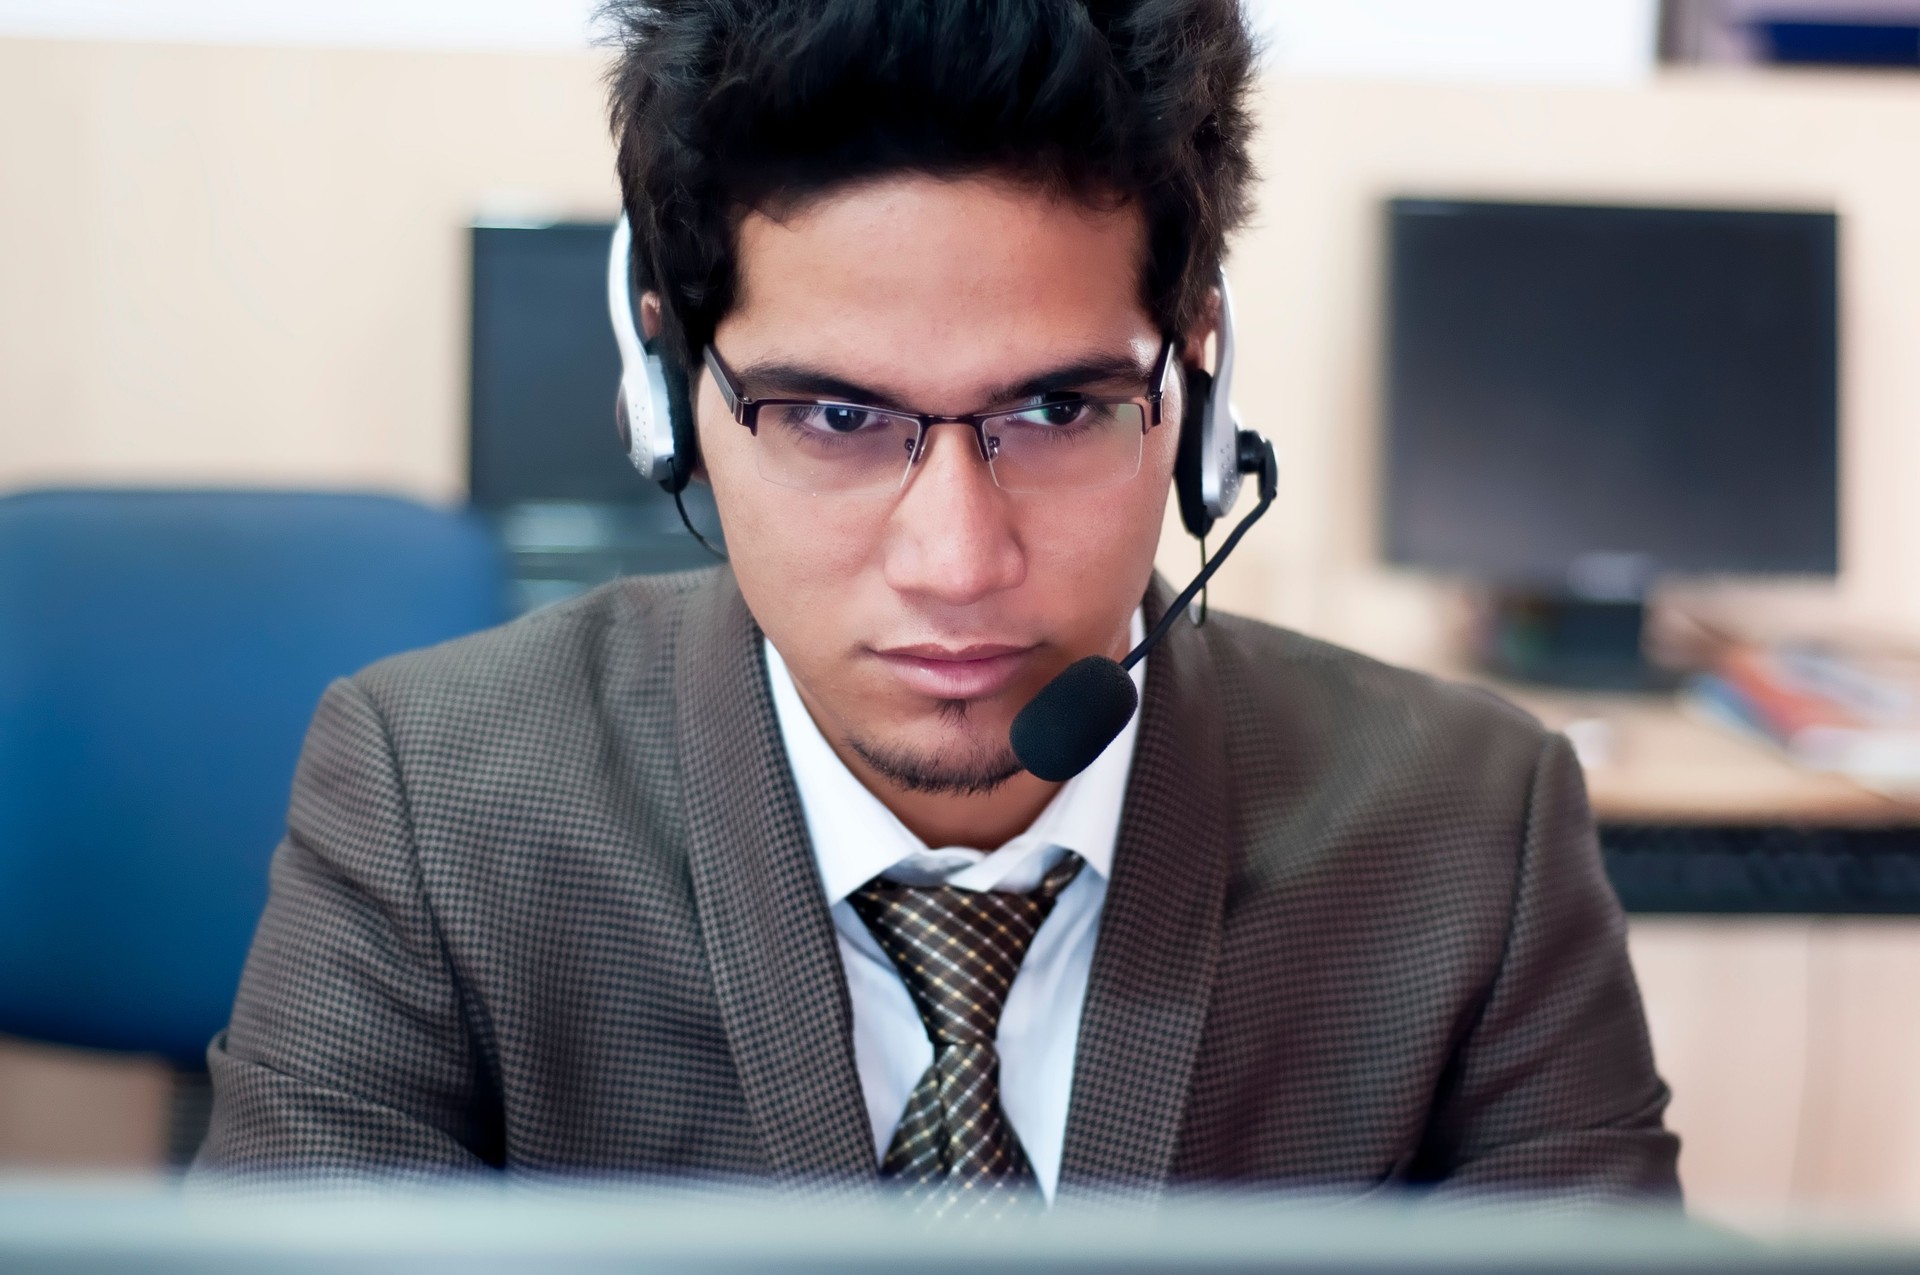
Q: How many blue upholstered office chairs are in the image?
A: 1